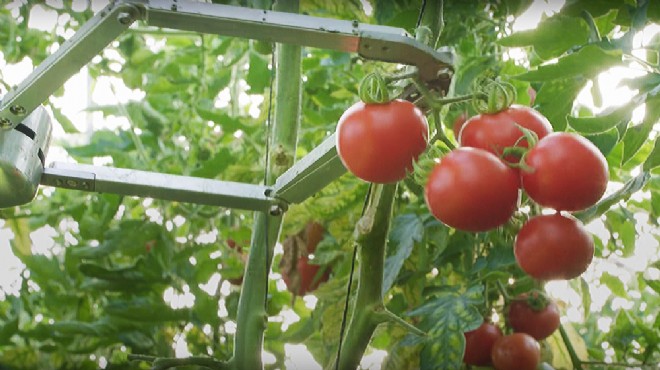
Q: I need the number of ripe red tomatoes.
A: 8